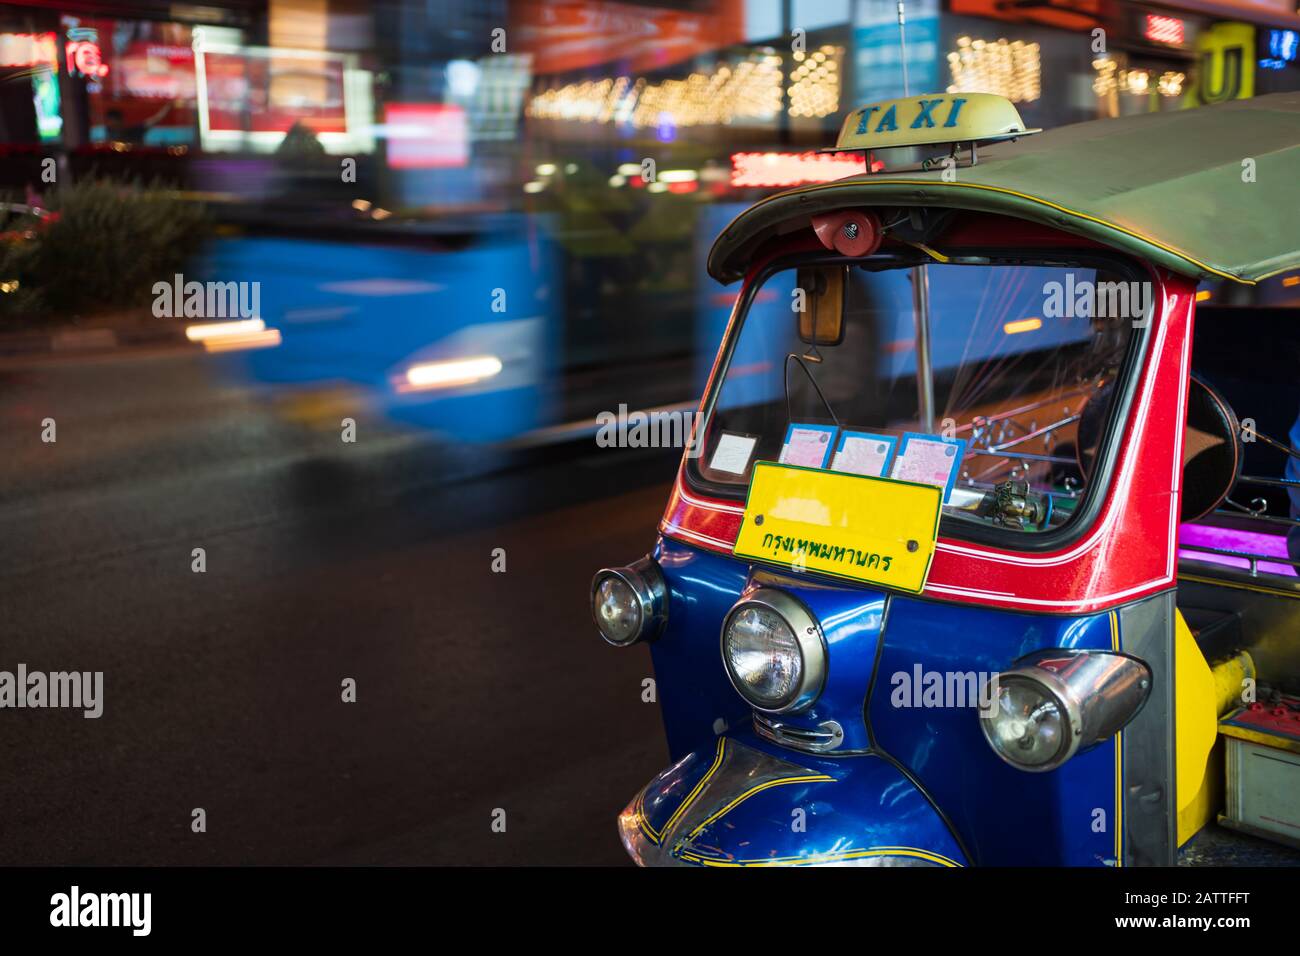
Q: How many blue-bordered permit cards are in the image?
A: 3